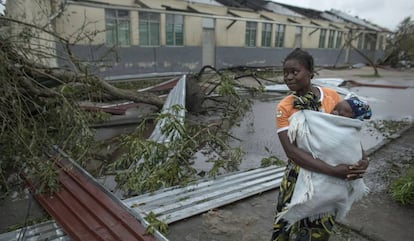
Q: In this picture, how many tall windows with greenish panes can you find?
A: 9